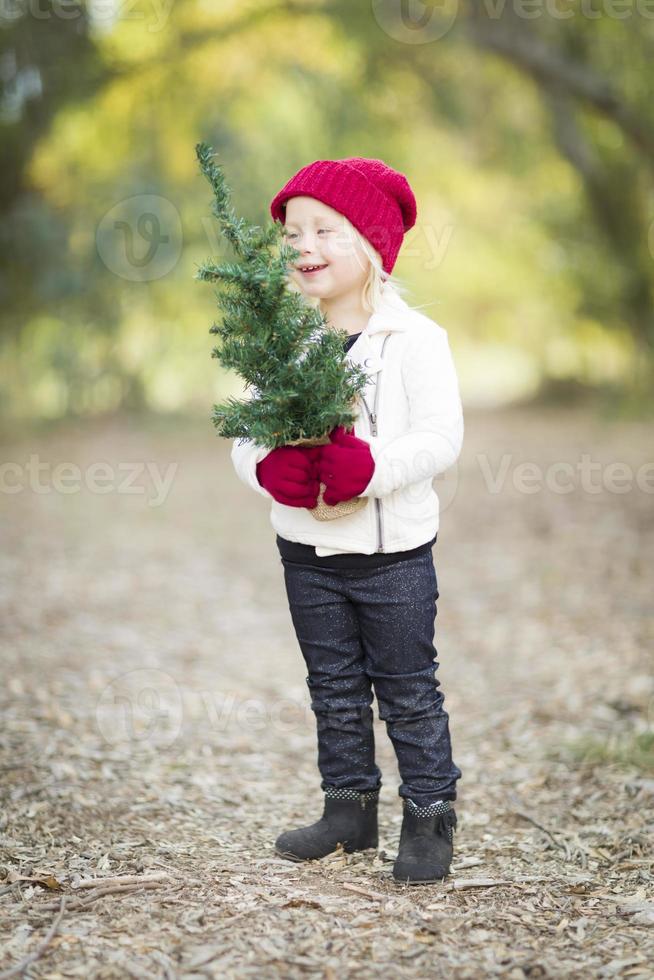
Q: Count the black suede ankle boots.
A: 2